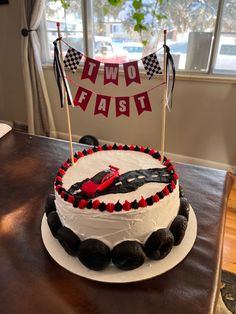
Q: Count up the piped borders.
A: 1